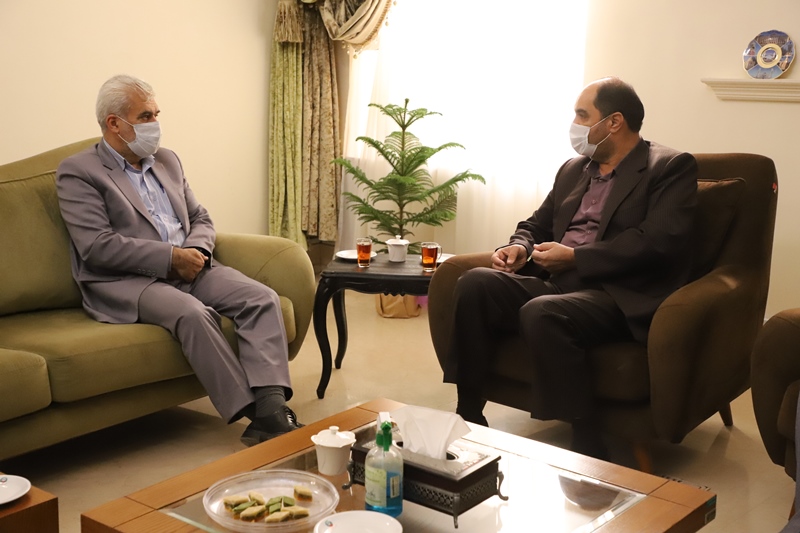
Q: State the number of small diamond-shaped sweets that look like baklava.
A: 10